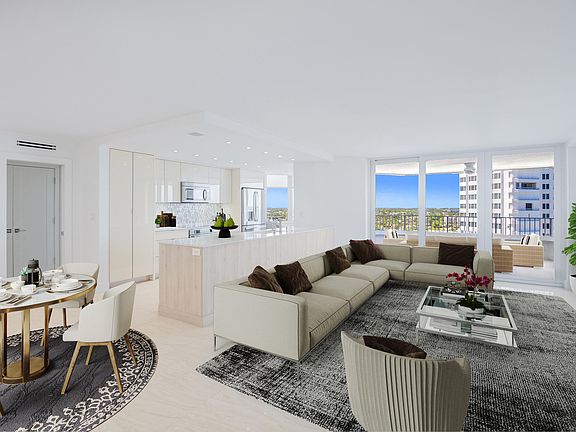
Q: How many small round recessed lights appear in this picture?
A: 11